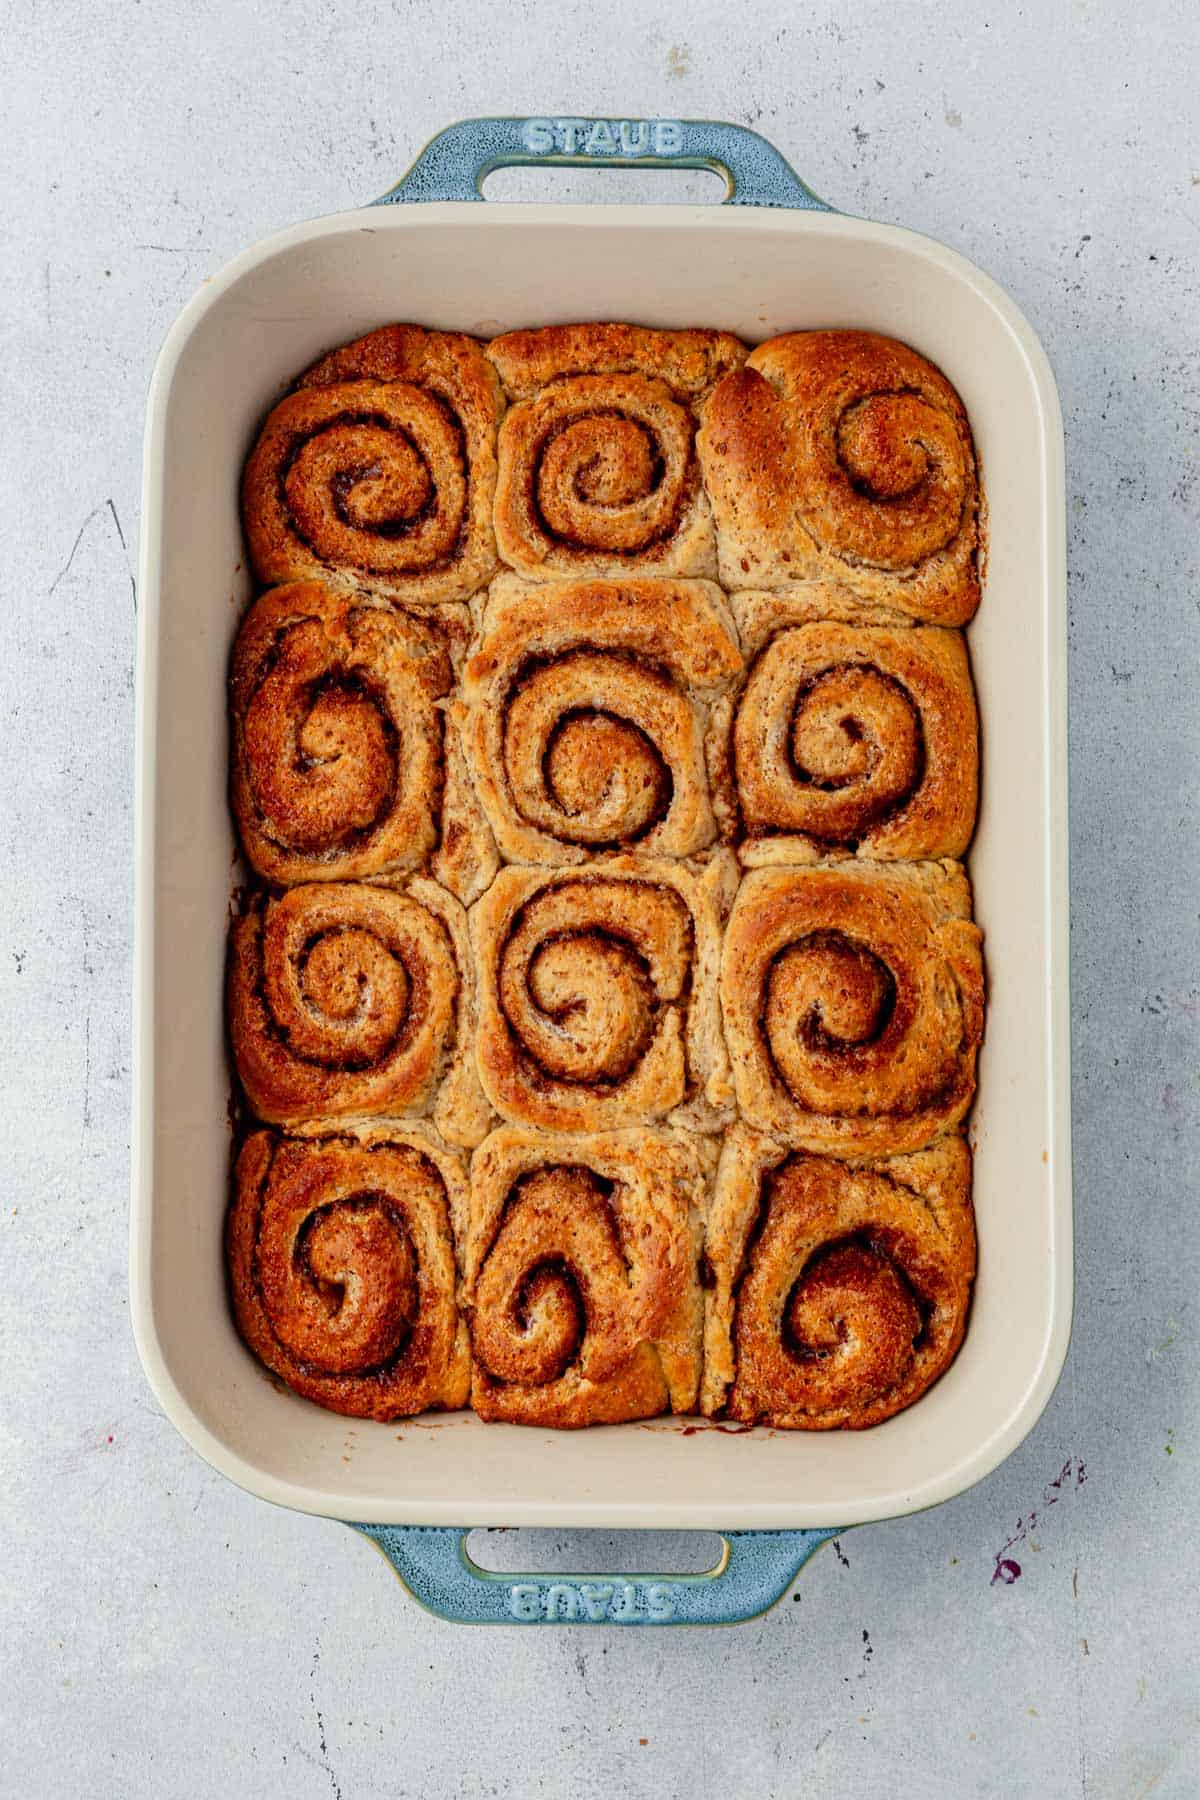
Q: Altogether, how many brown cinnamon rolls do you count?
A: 12